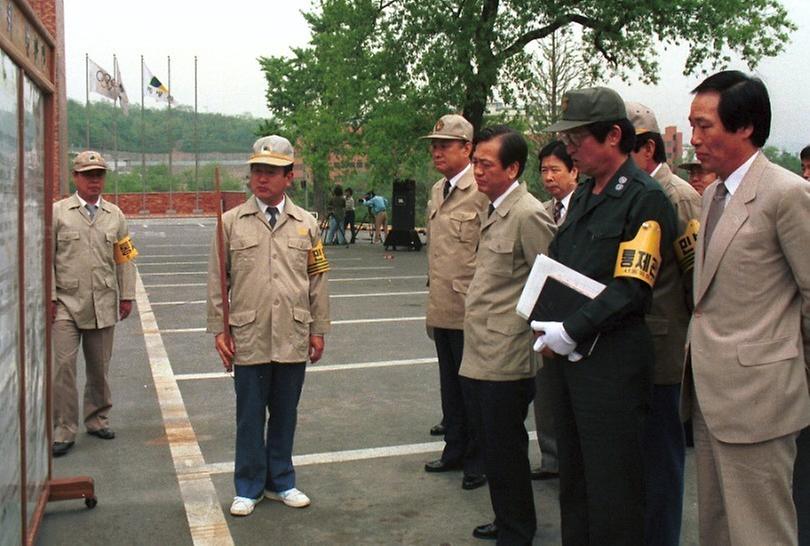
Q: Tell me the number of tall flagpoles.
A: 5